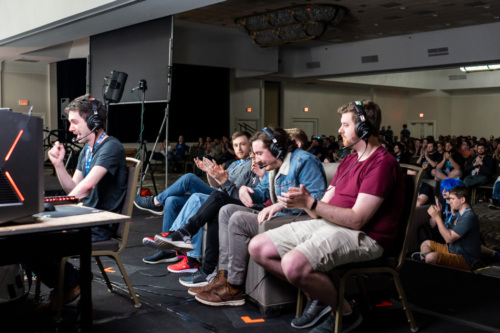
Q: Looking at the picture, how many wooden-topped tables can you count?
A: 1